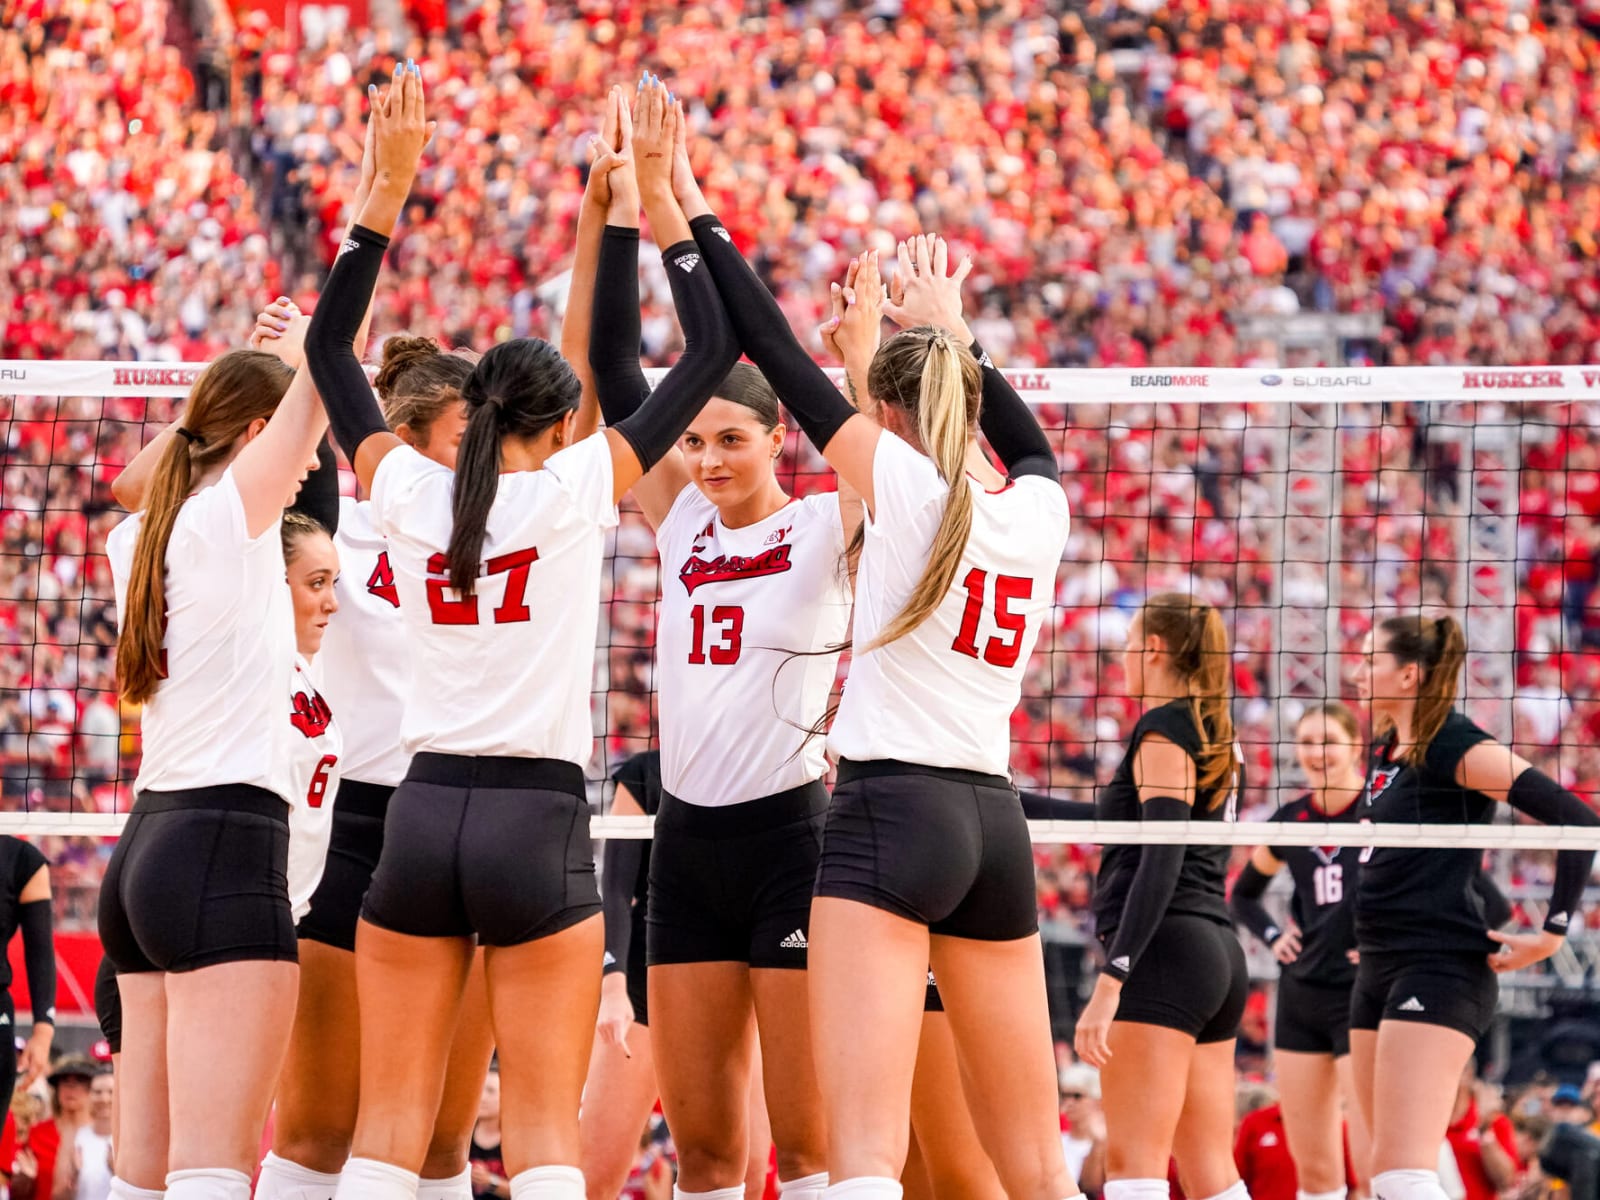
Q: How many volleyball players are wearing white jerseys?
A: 6